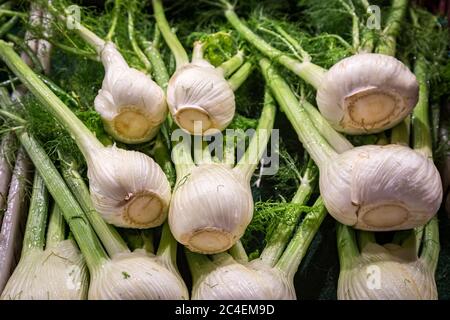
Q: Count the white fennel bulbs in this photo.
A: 10